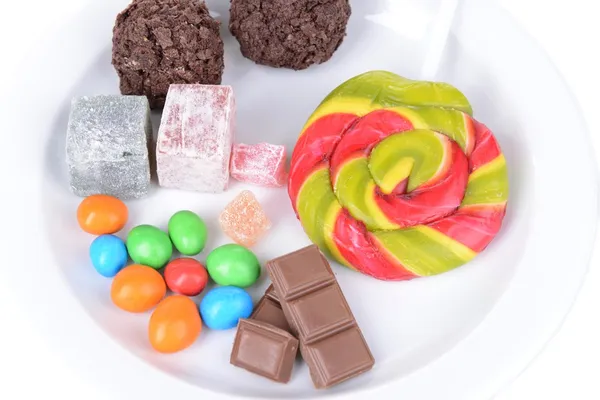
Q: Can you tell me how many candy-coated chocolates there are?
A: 9